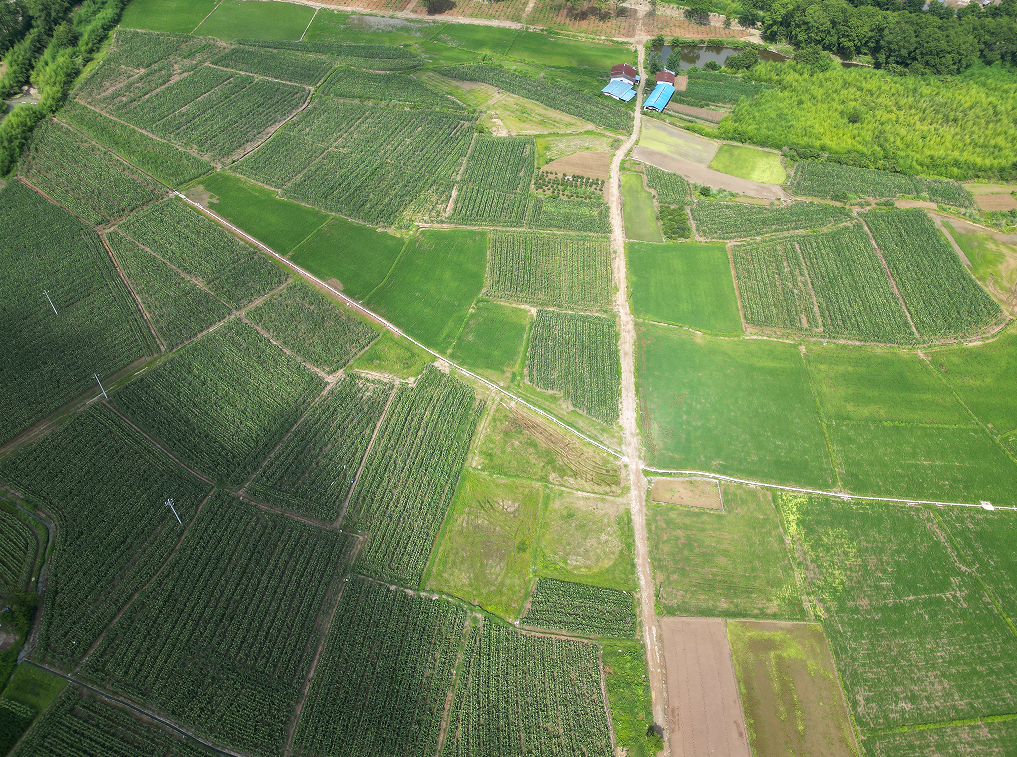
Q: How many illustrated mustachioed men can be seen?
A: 0